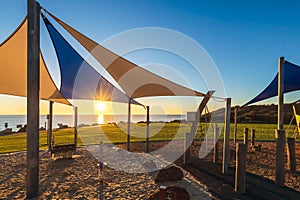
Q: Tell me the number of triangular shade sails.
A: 4